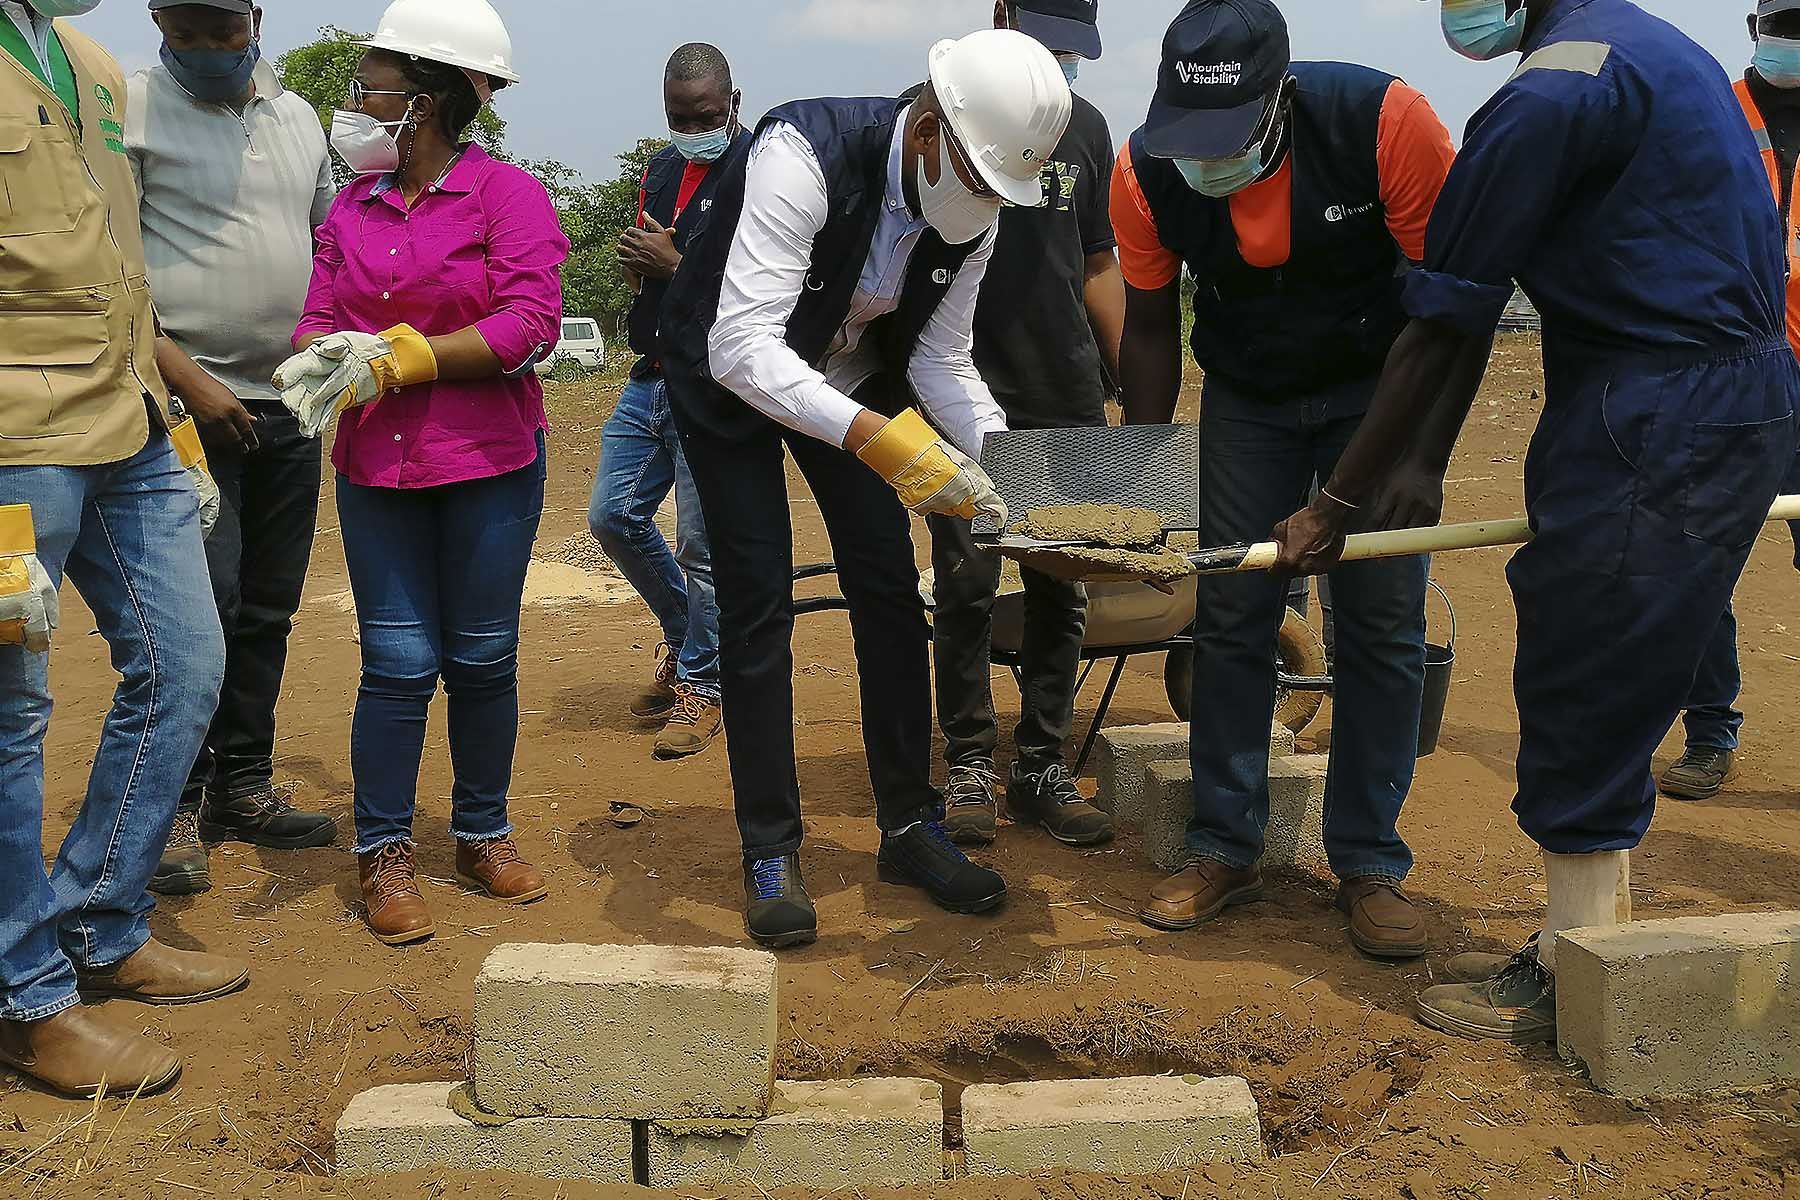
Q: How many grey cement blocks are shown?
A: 7